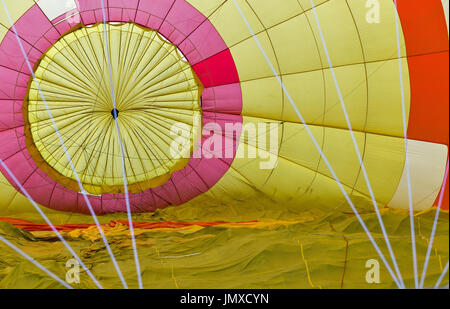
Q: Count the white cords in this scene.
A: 9